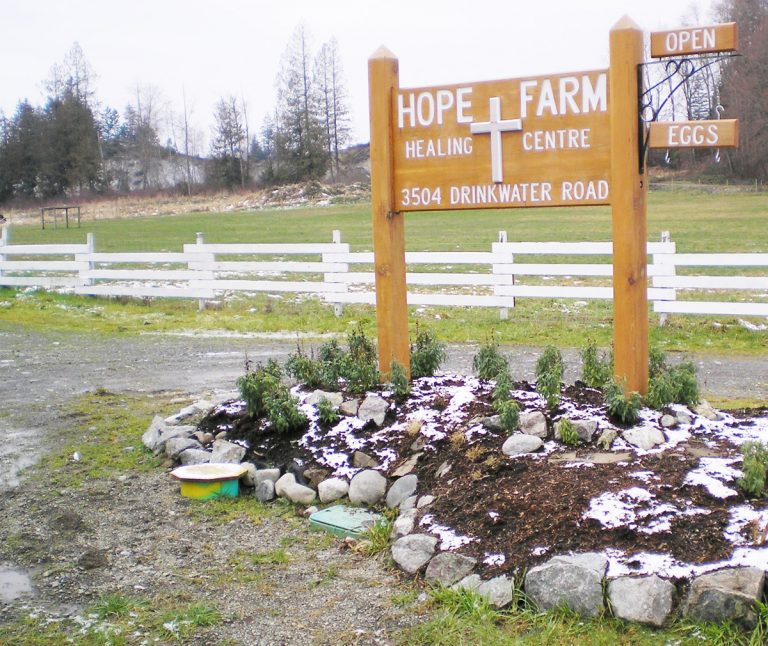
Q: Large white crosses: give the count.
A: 1